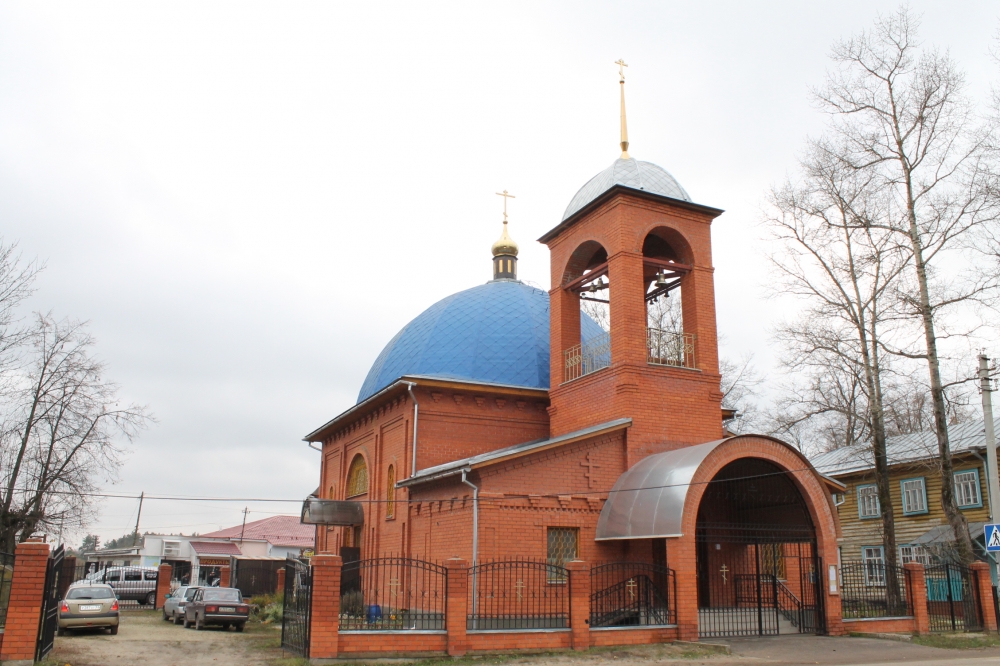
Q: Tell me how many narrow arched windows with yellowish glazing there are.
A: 2